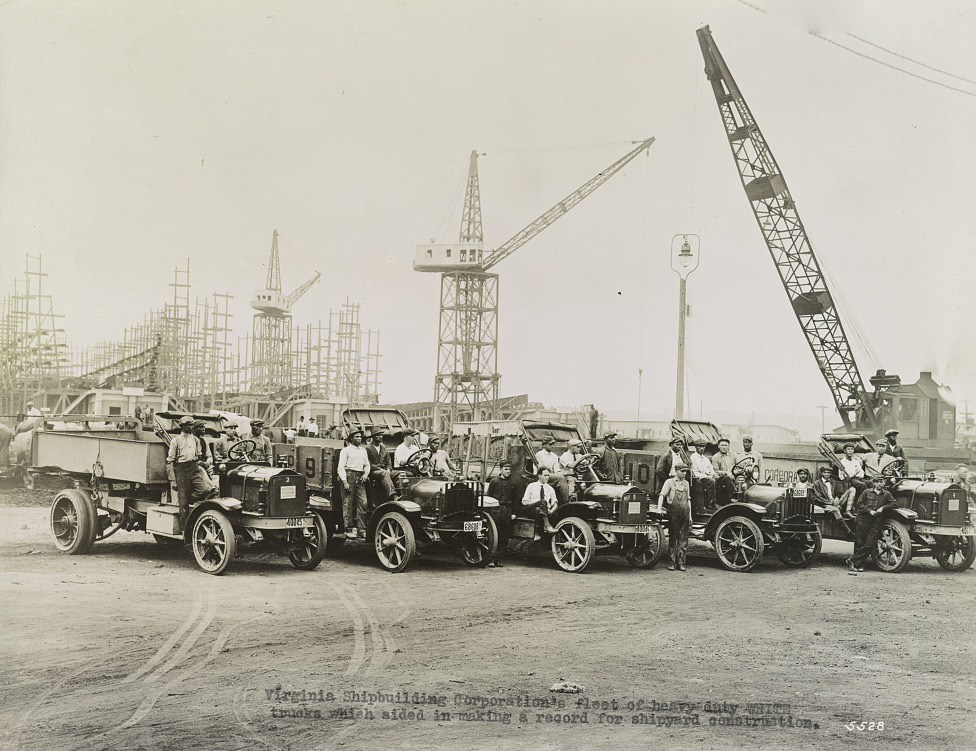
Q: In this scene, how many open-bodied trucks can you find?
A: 5